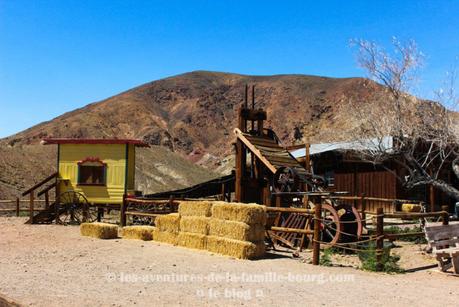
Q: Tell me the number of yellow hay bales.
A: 10